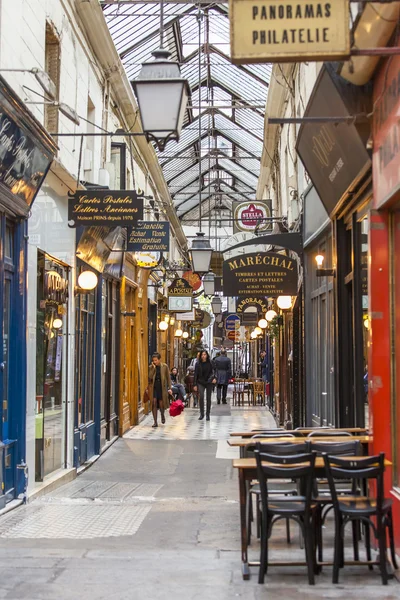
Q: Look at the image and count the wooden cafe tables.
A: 3